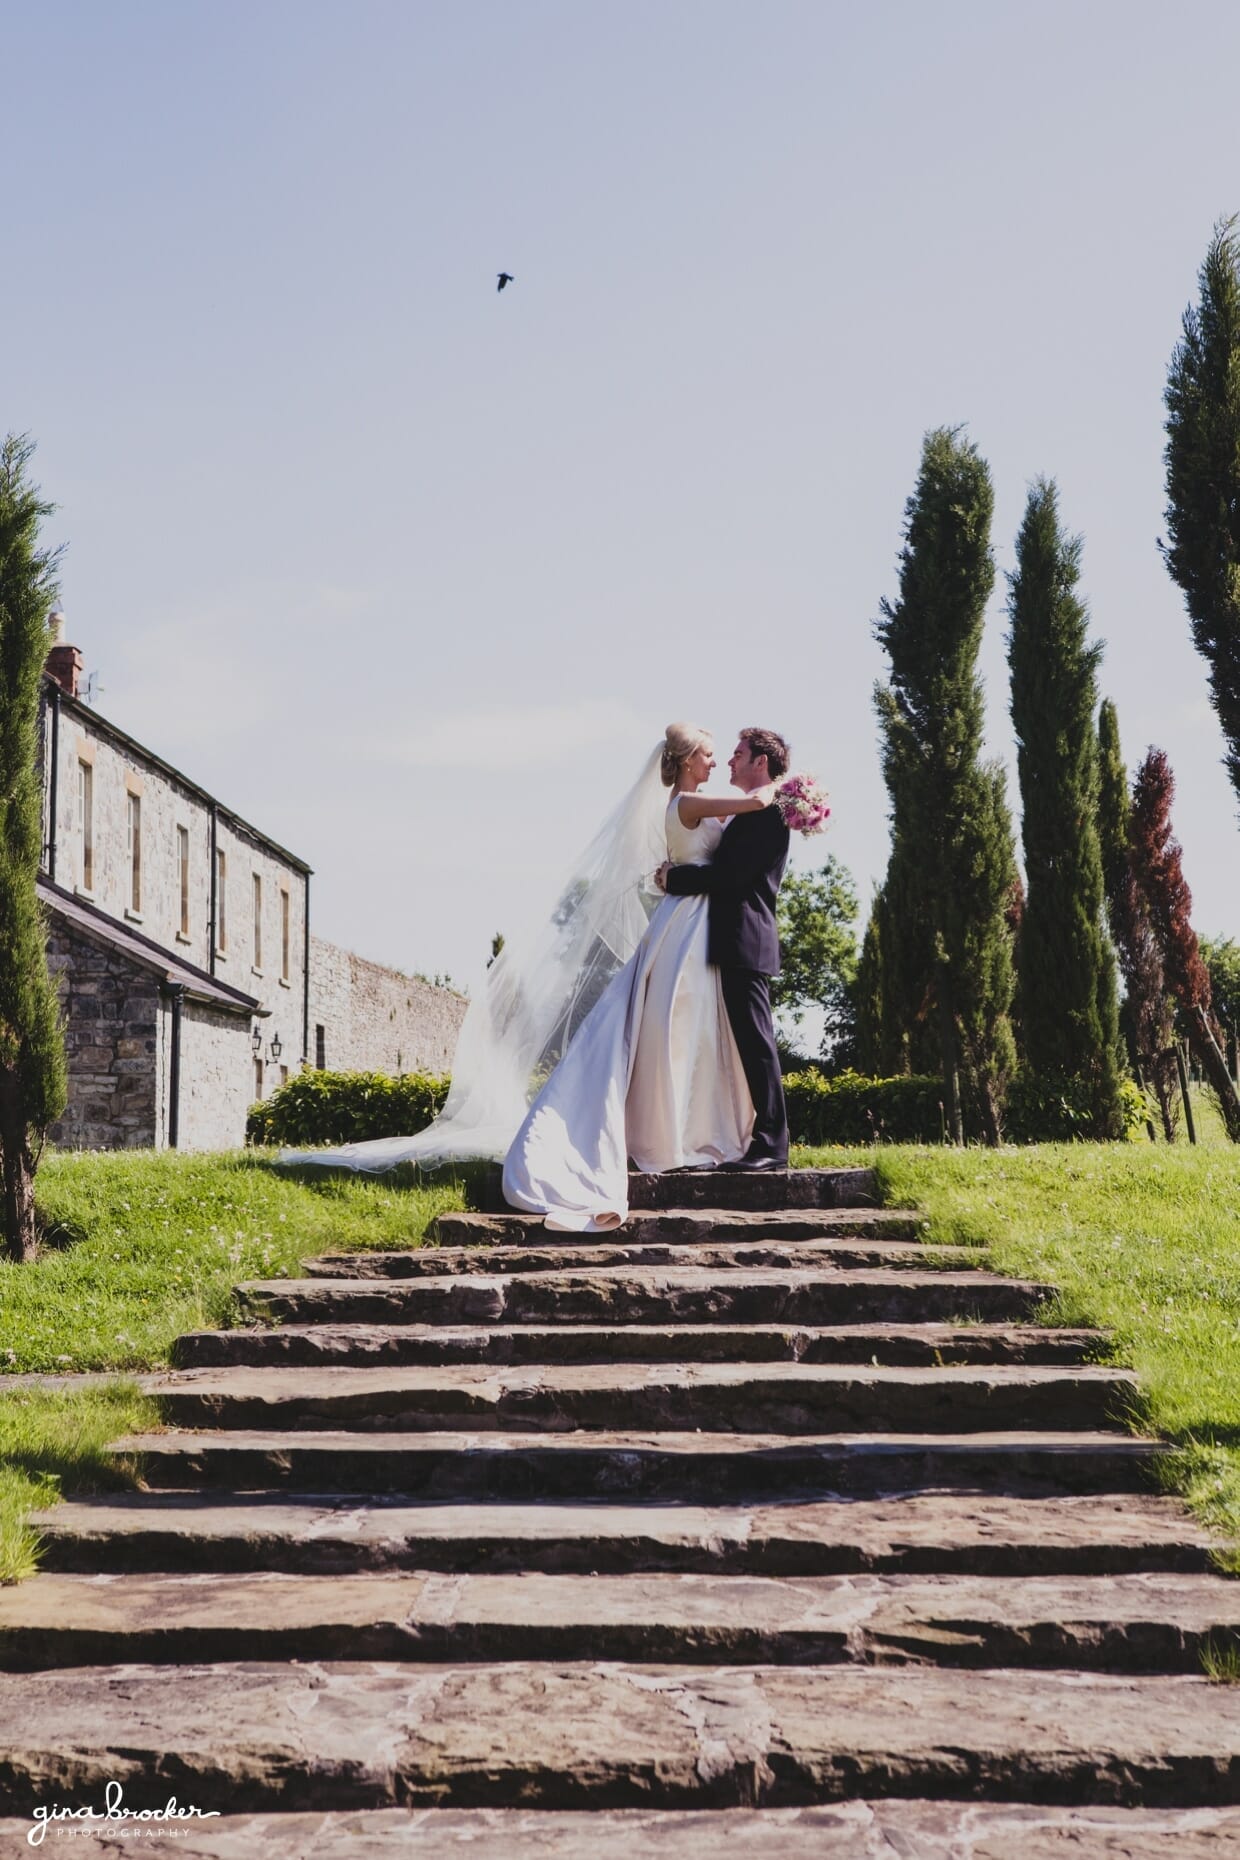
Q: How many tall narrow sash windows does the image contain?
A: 6